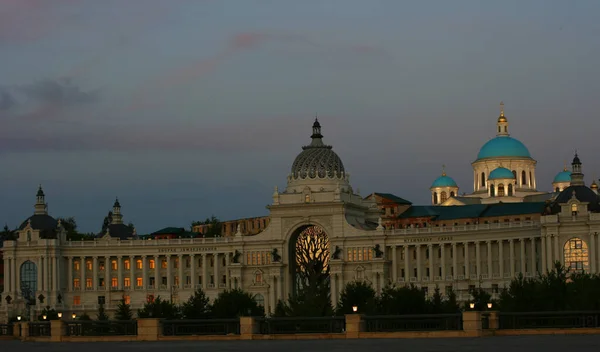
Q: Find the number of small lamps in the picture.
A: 7